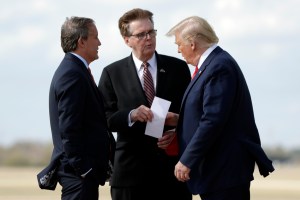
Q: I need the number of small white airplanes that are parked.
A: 0